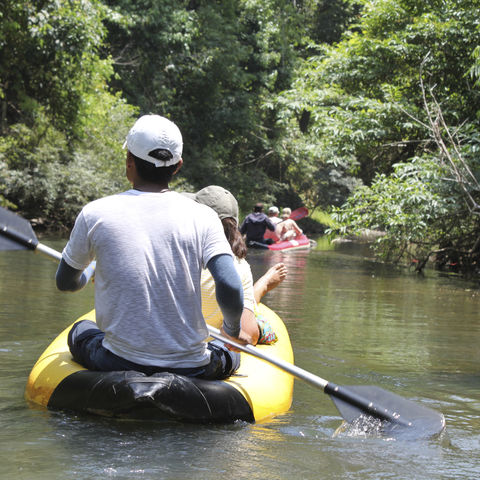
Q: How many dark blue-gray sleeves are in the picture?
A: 2